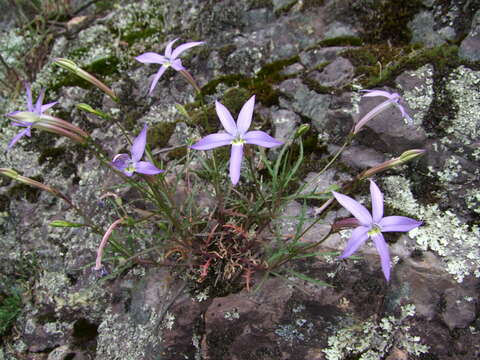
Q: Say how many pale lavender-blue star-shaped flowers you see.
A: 6